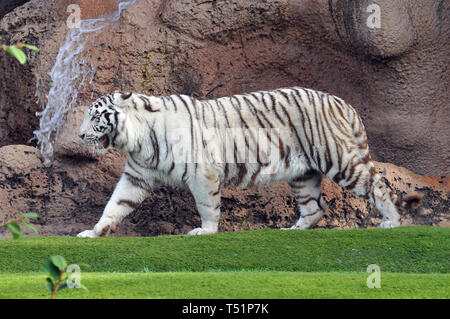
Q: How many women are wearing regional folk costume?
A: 0